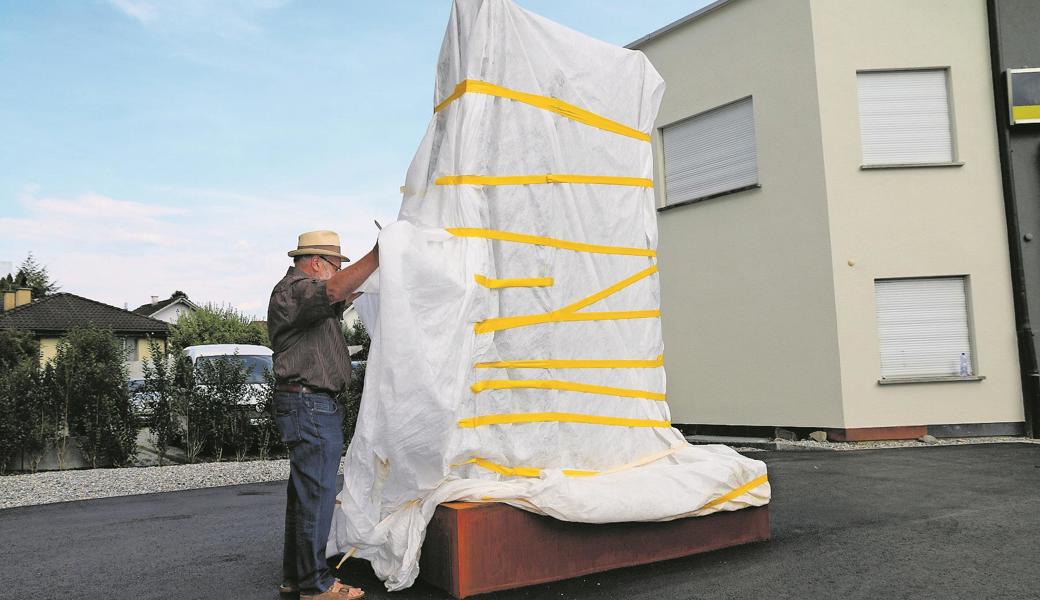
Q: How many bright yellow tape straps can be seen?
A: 11